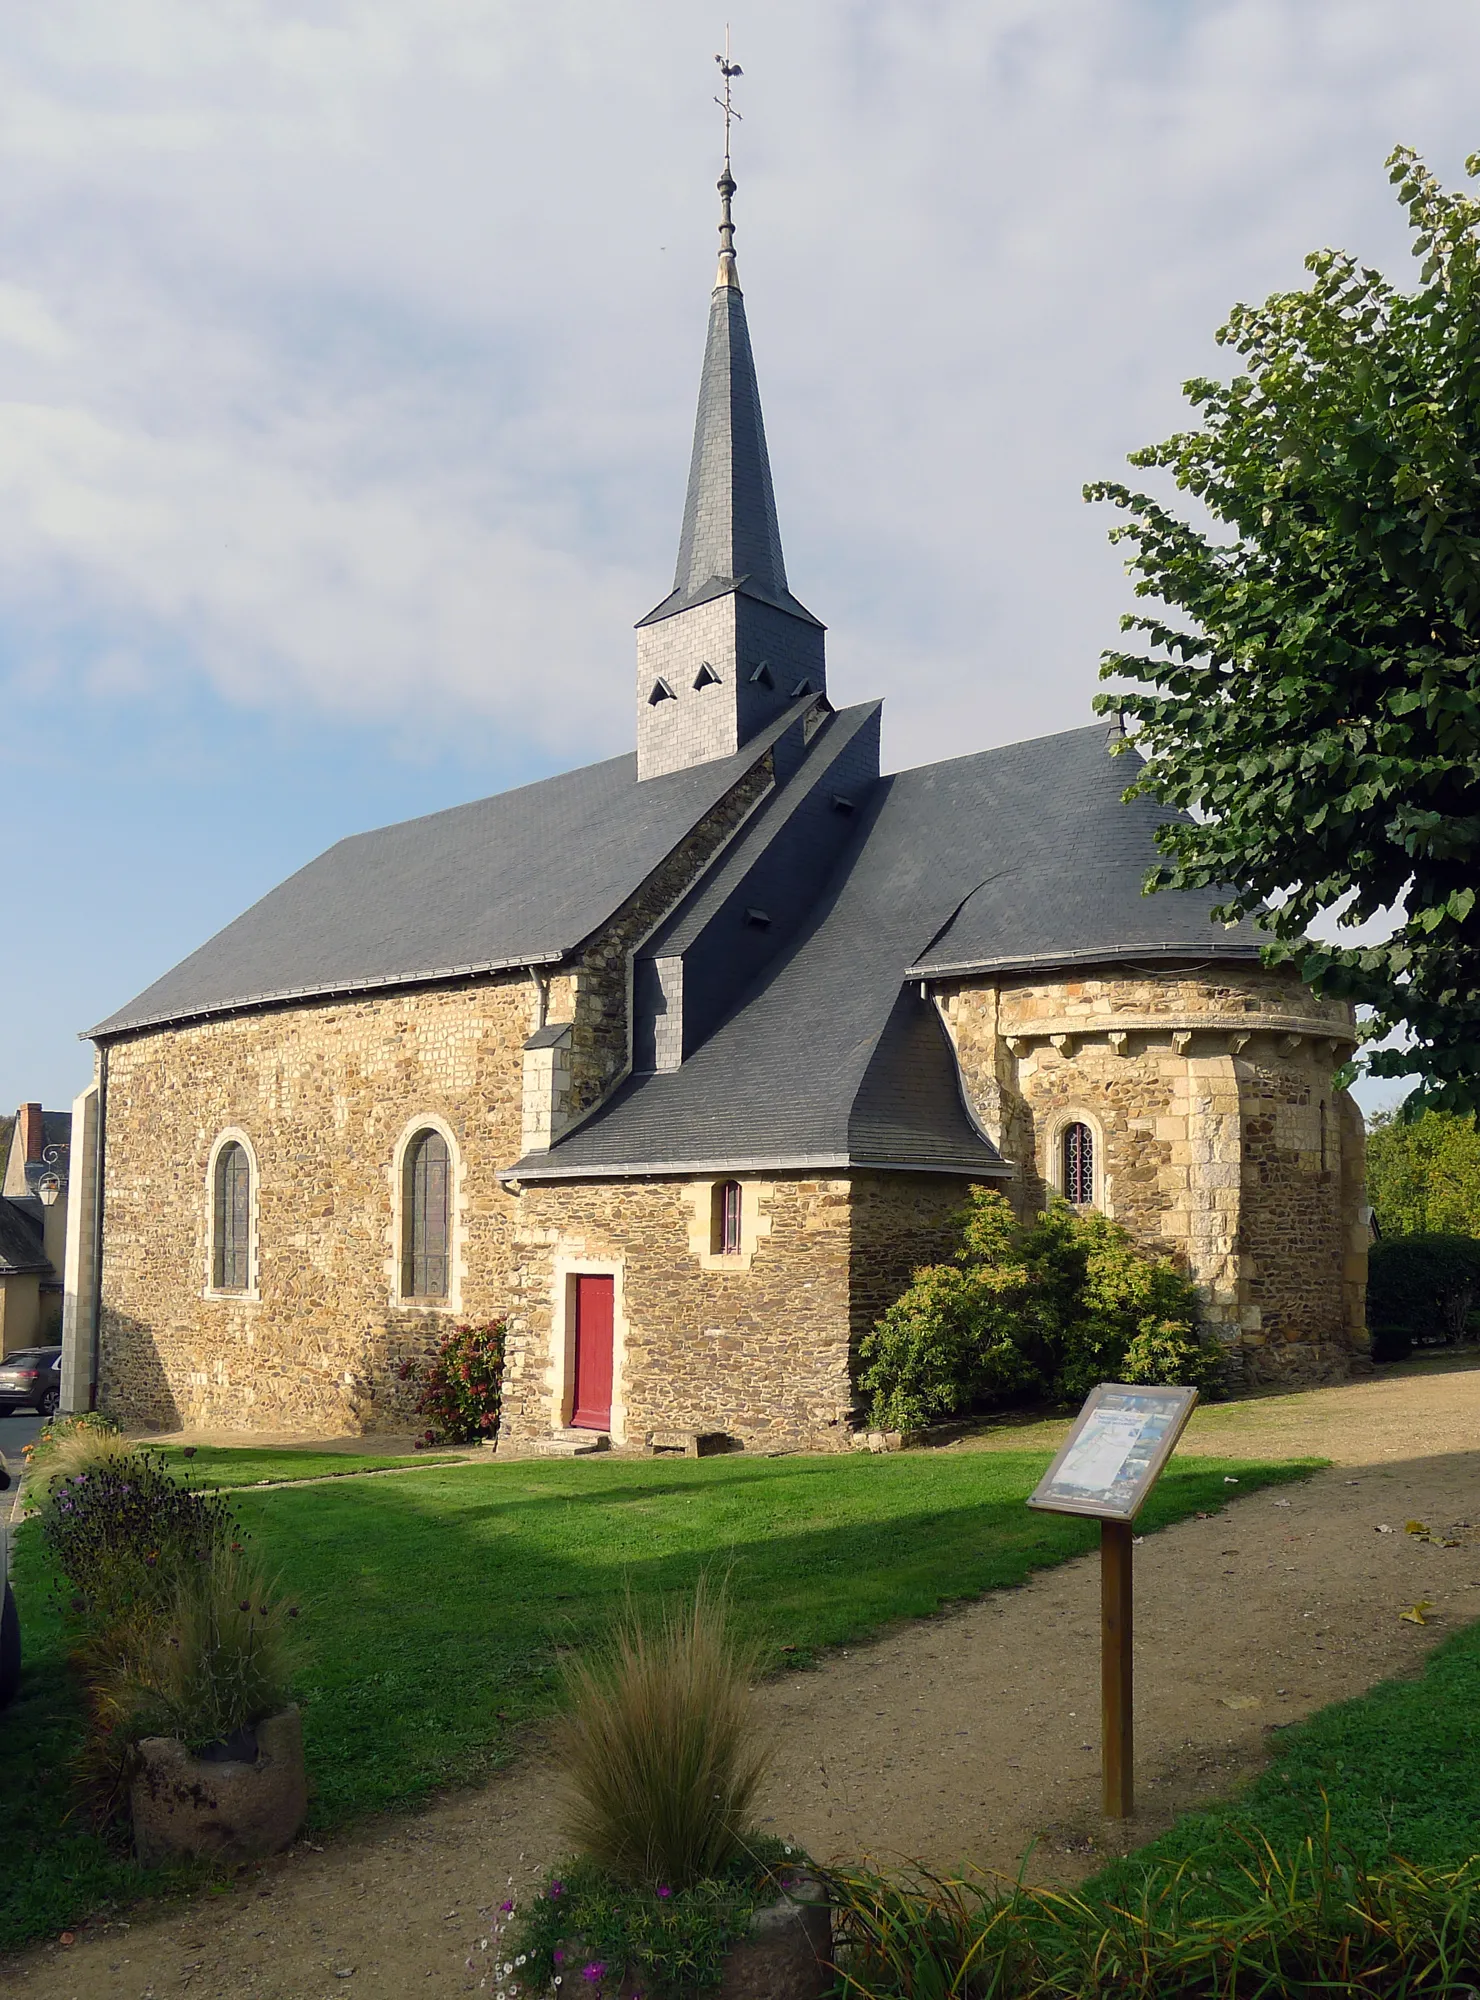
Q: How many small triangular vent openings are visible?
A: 4